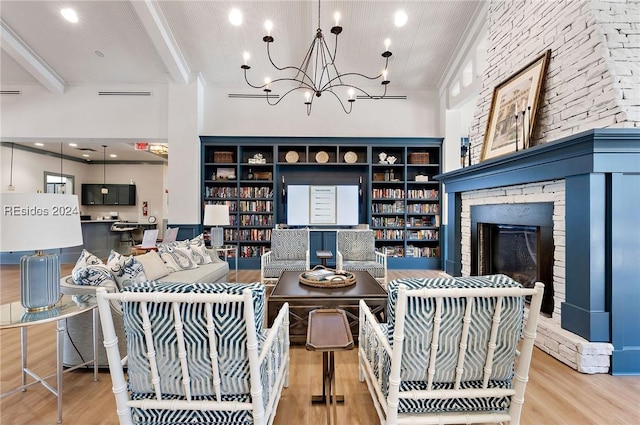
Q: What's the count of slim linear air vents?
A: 4